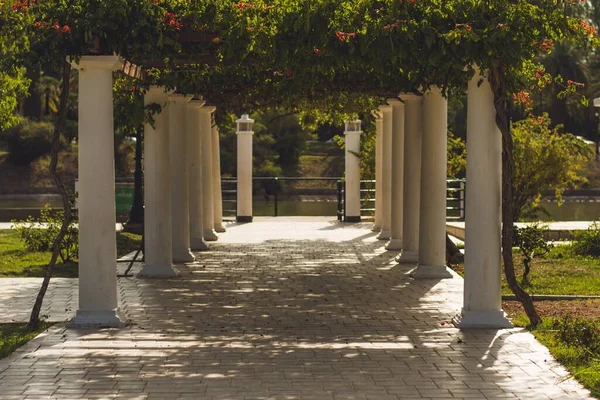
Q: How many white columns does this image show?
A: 14